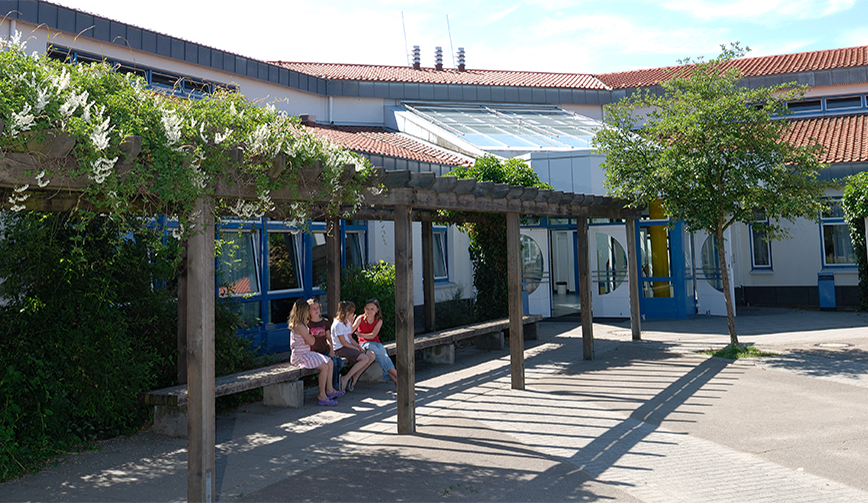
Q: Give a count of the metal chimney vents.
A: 3